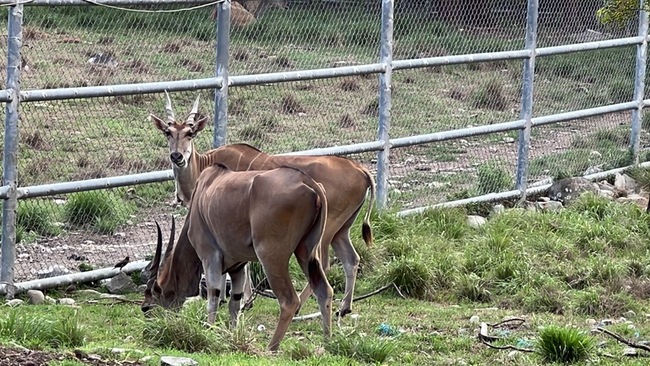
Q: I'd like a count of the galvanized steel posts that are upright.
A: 5